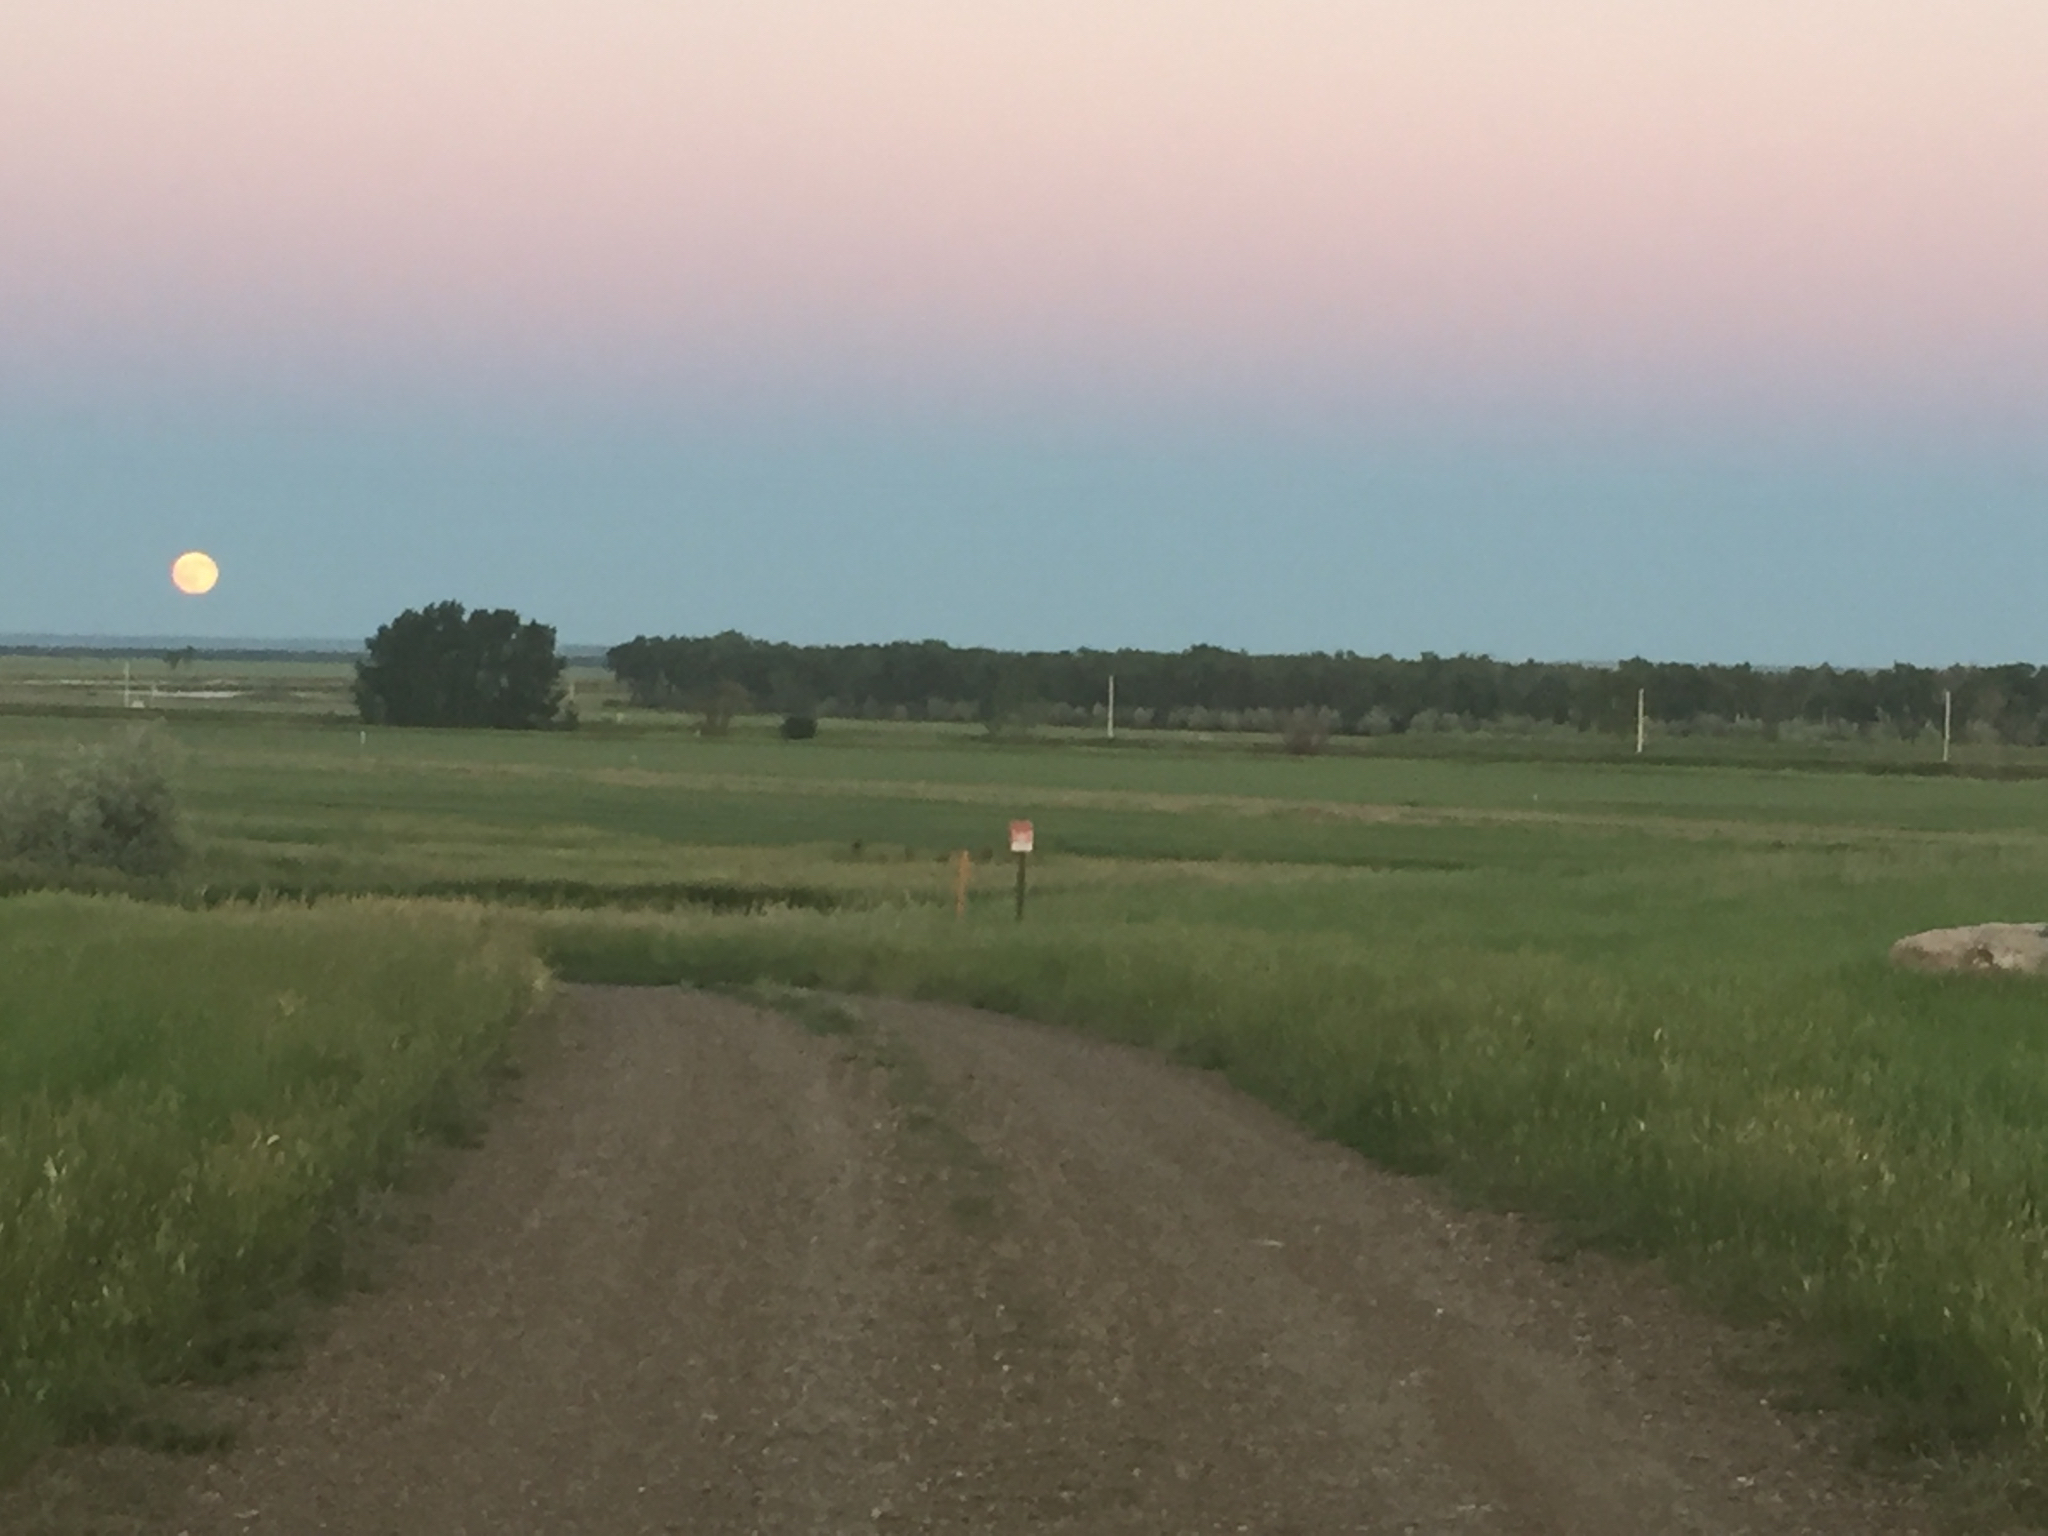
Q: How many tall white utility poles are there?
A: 3